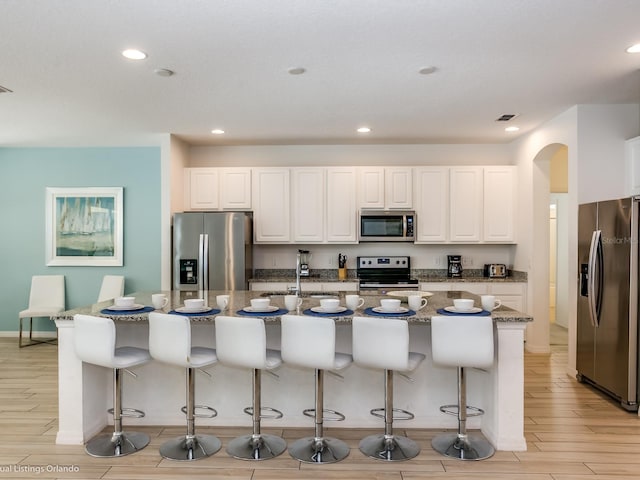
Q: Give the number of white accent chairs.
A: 2